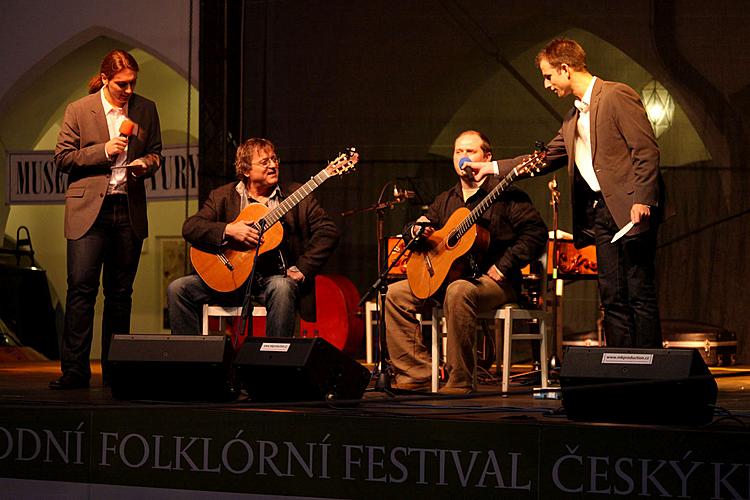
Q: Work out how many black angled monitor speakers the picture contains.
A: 3